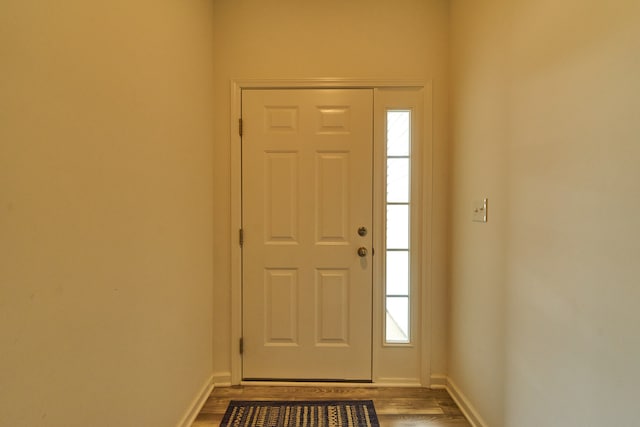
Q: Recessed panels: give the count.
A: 6